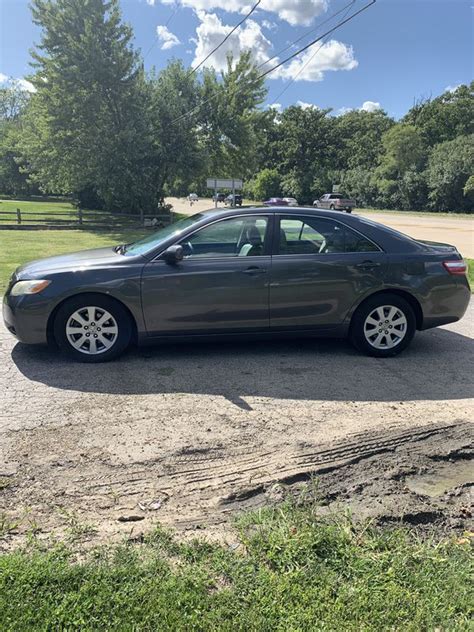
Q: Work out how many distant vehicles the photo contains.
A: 6